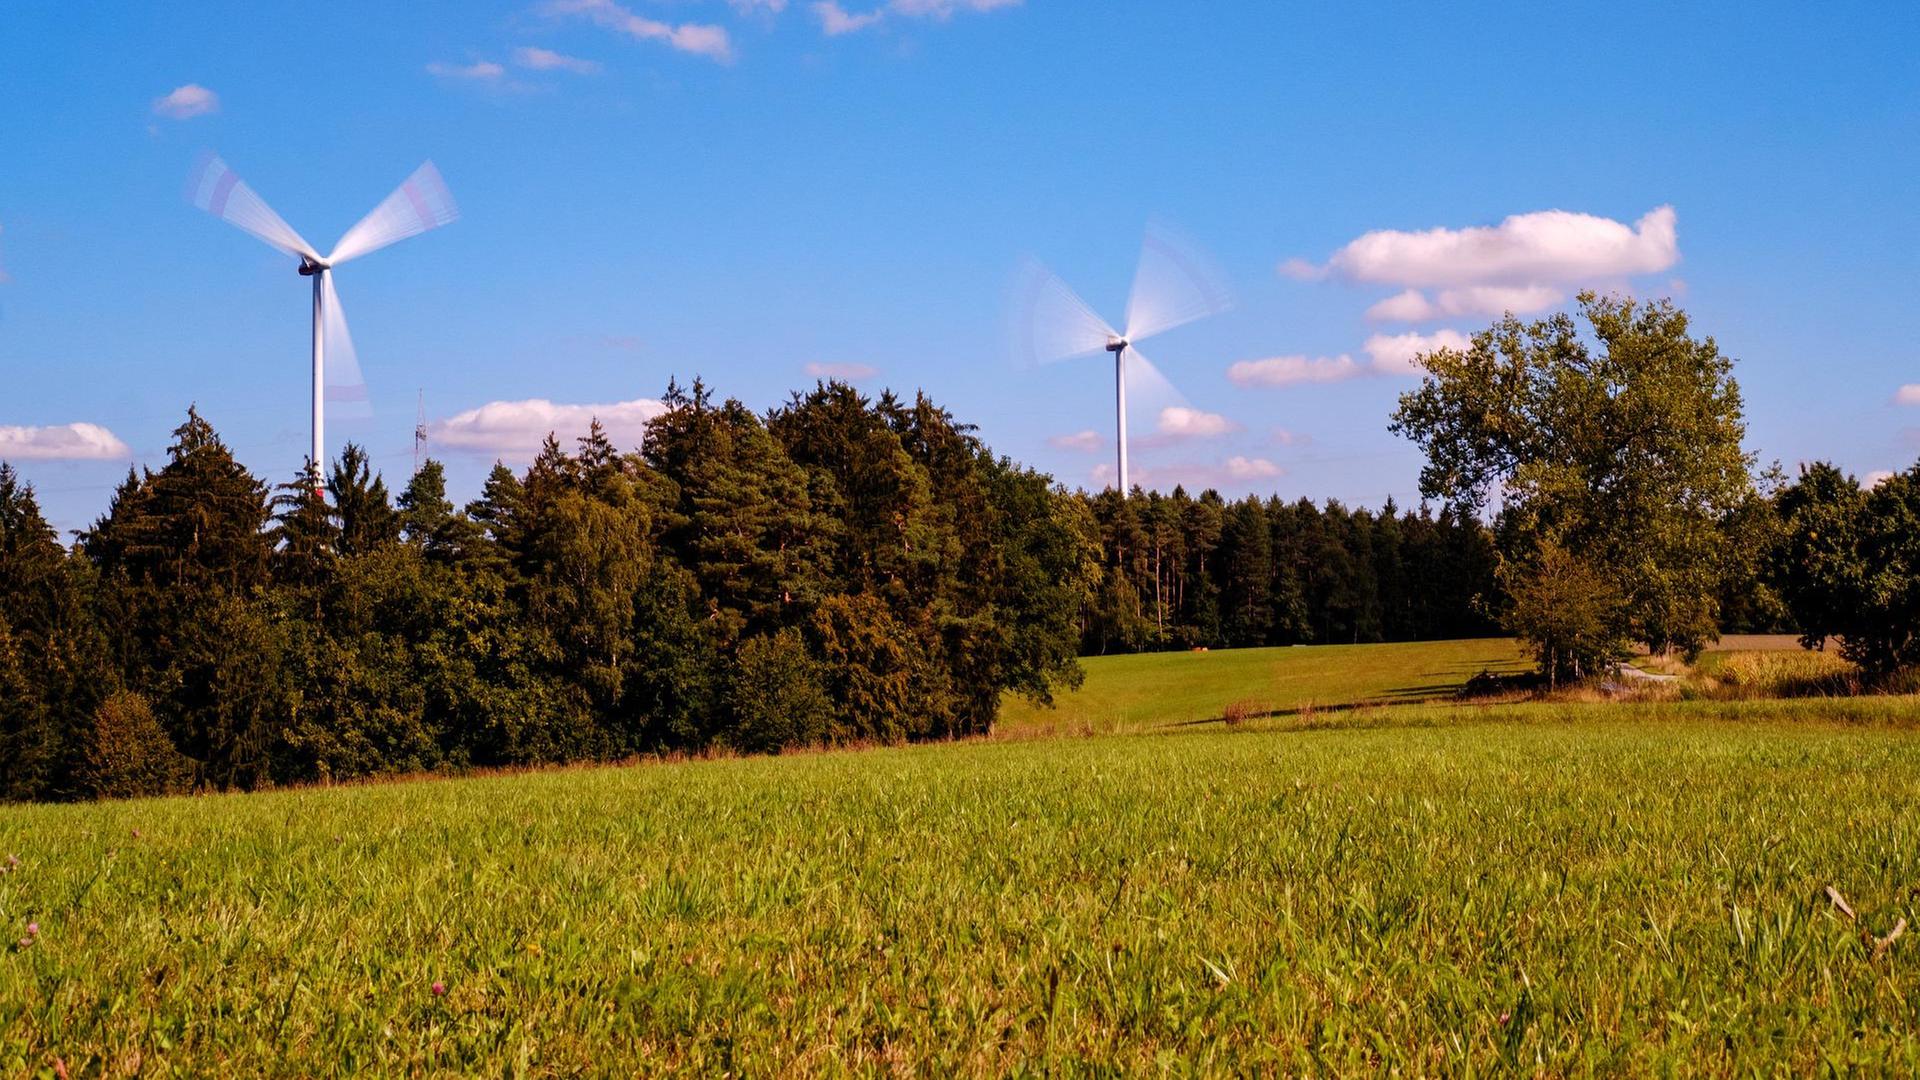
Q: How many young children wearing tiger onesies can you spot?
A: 0